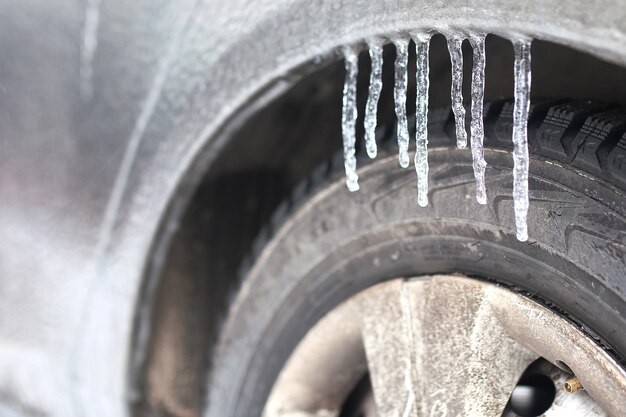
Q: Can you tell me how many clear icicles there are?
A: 7